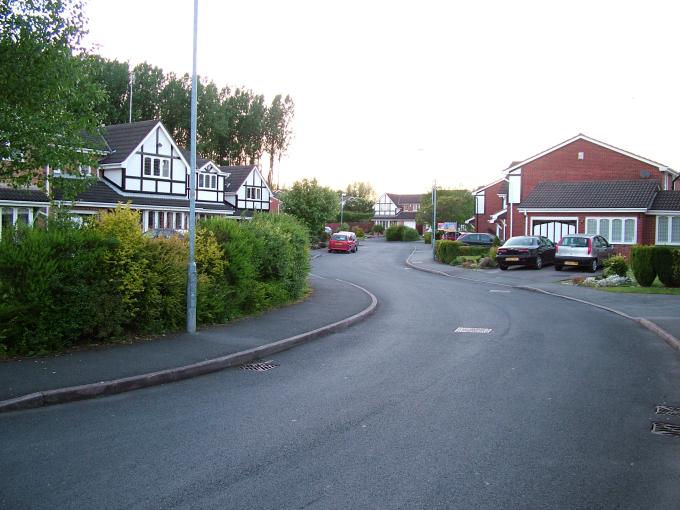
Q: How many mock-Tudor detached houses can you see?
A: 4